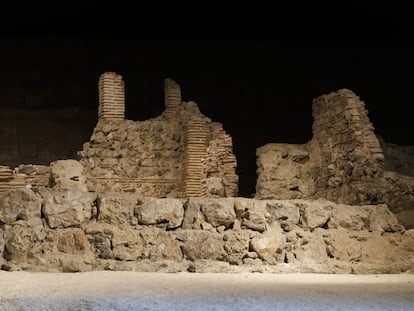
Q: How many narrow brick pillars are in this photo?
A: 3